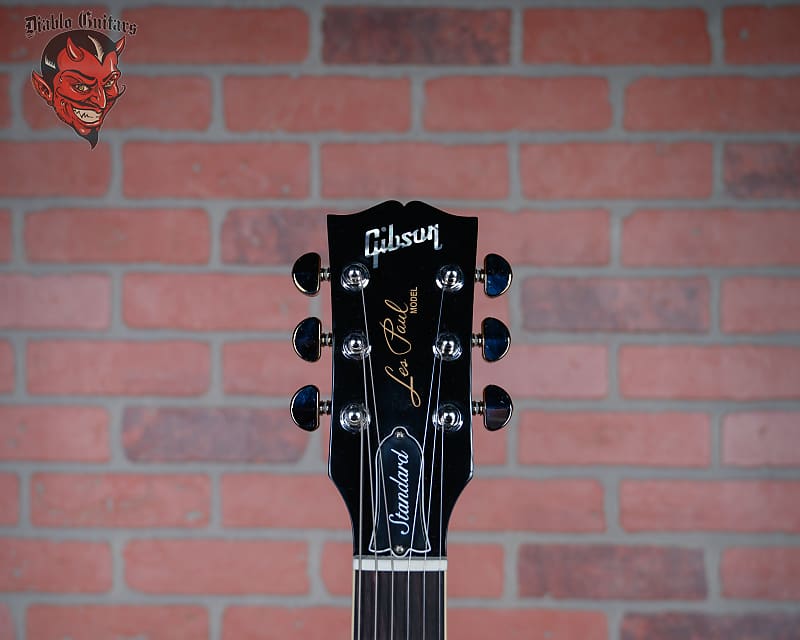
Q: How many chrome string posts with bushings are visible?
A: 6